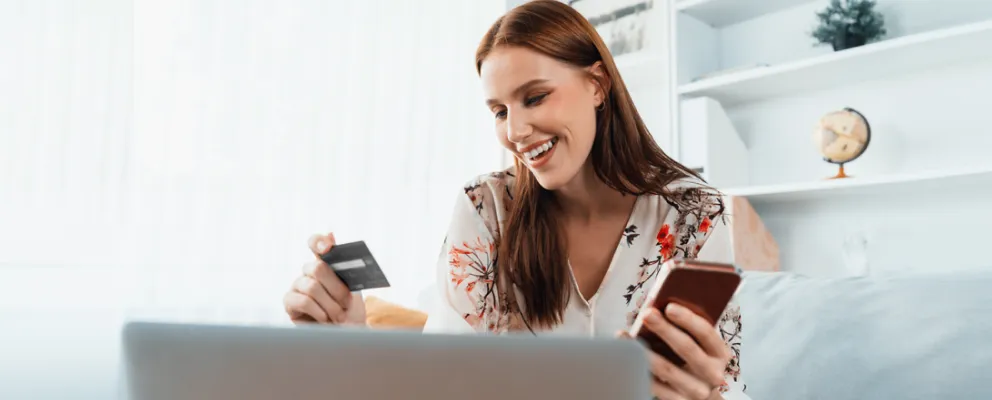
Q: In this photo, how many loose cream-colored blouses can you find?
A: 1